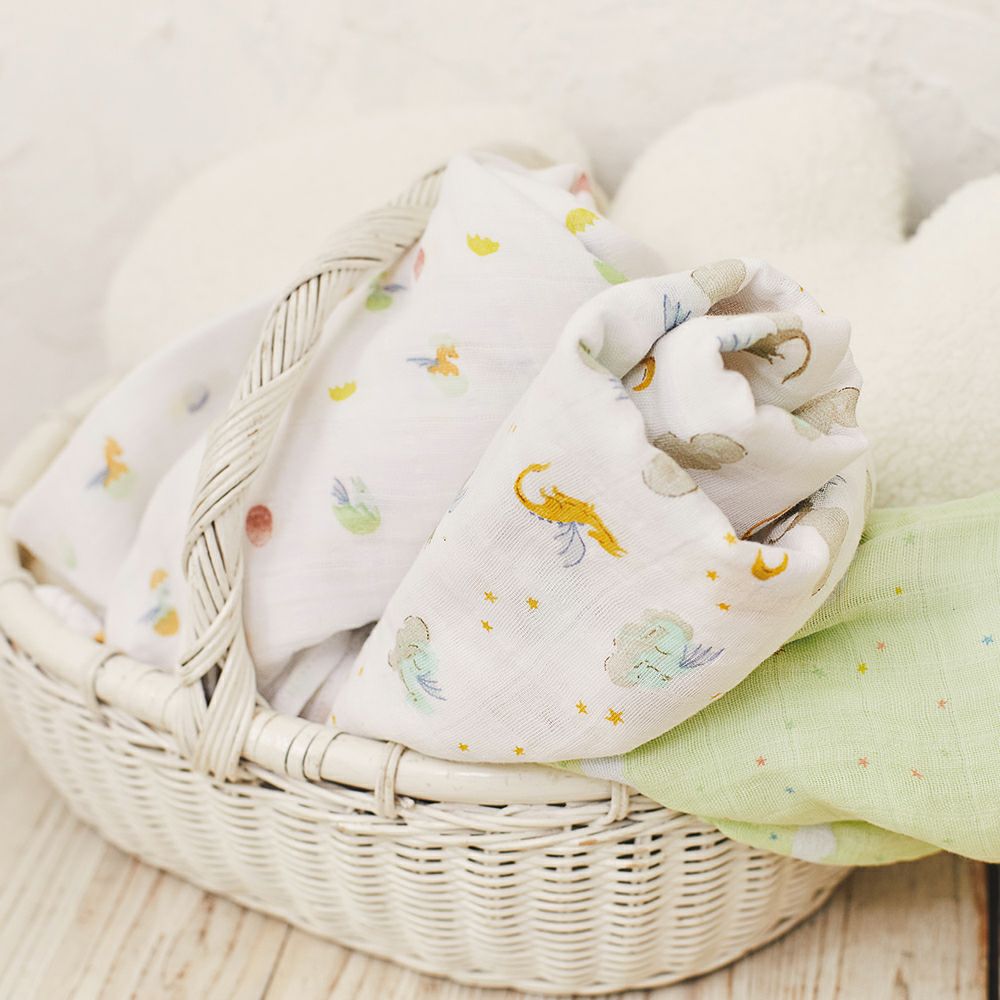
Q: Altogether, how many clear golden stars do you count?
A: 10